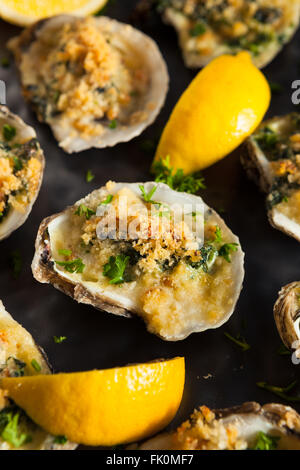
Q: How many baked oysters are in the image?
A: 8